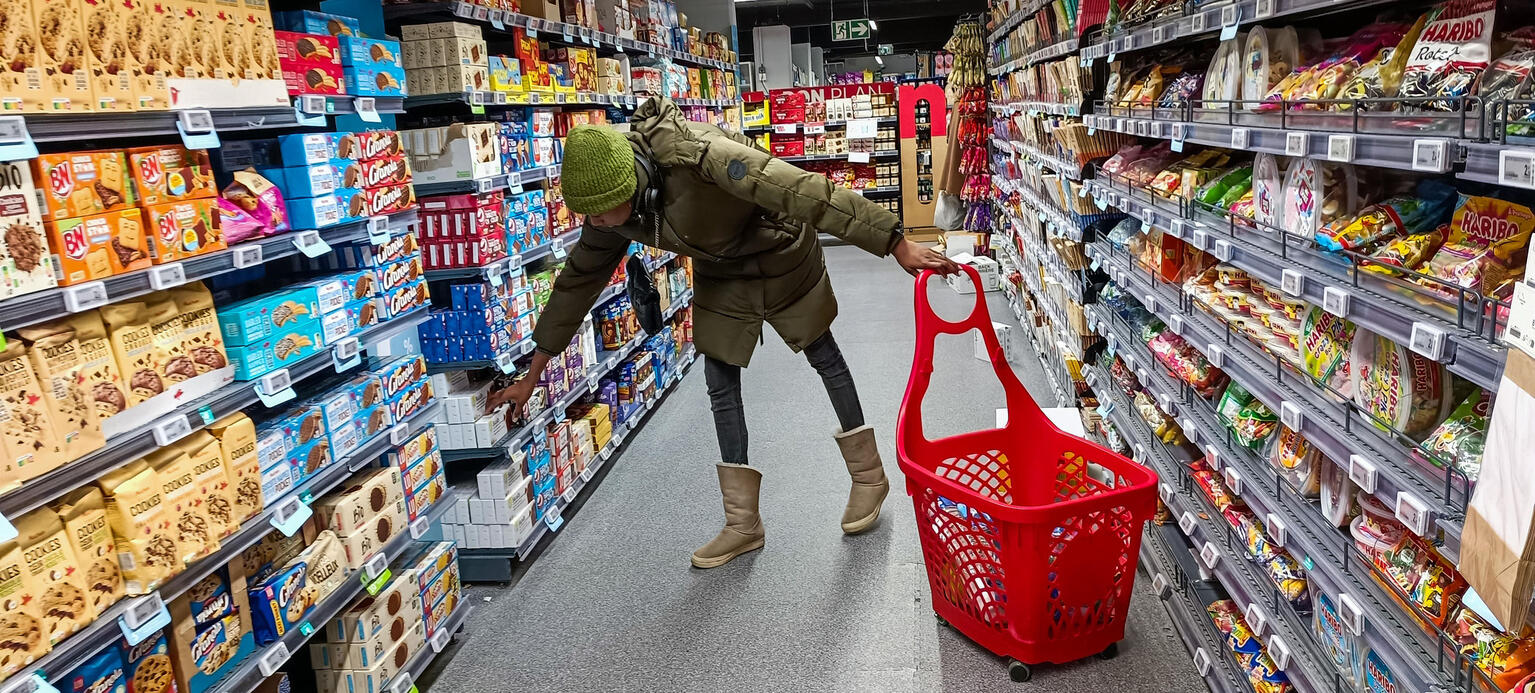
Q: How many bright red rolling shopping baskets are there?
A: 1